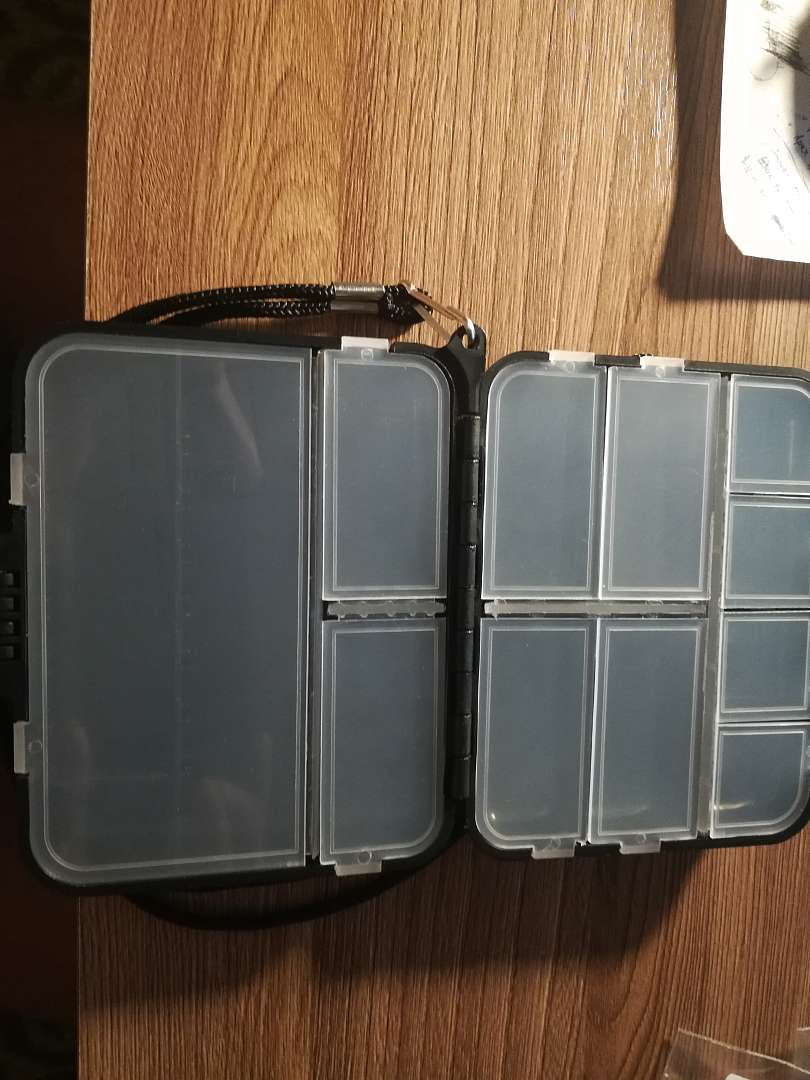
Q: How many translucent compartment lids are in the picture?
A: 11